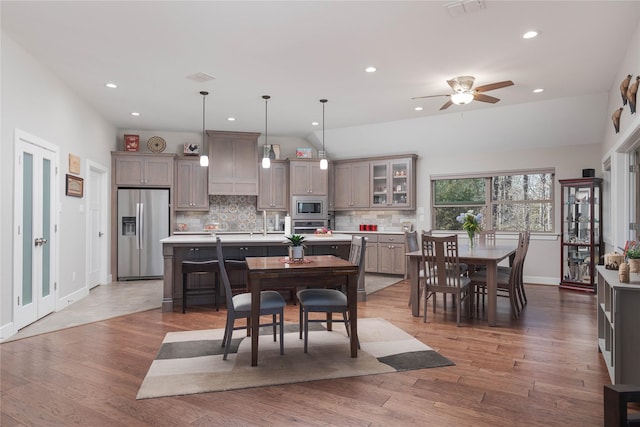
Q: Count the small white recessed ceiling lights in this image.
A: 8